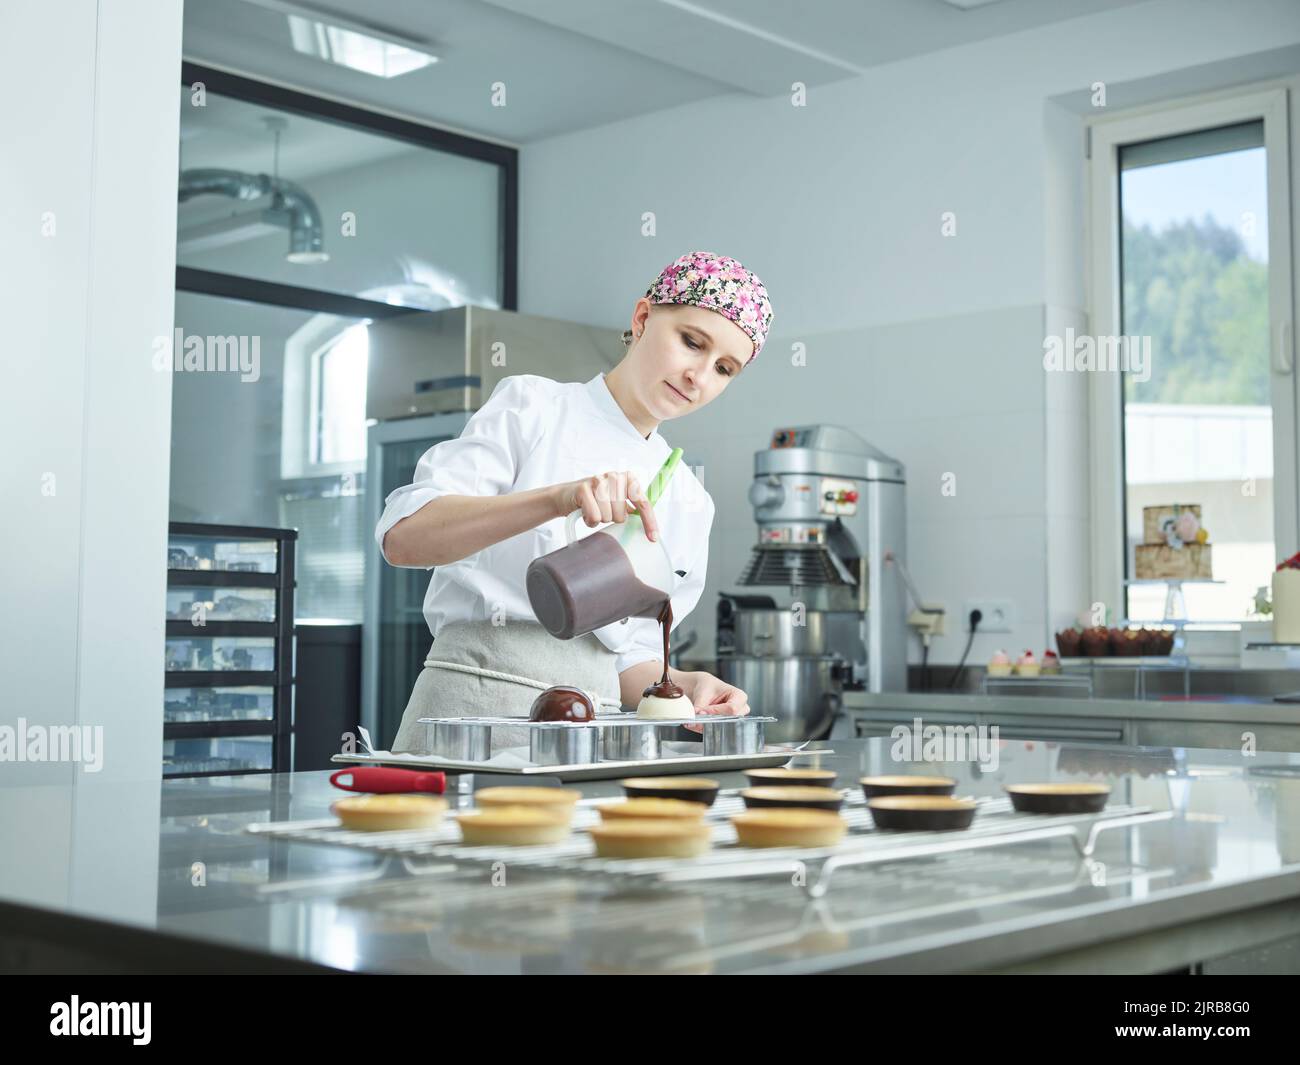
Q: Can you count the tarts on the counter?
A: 12